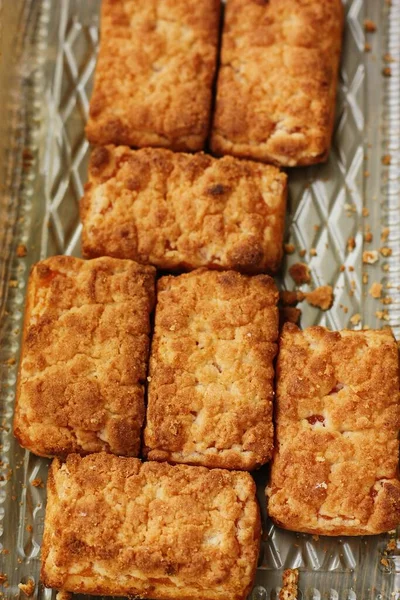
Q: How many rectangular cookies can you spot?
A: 7